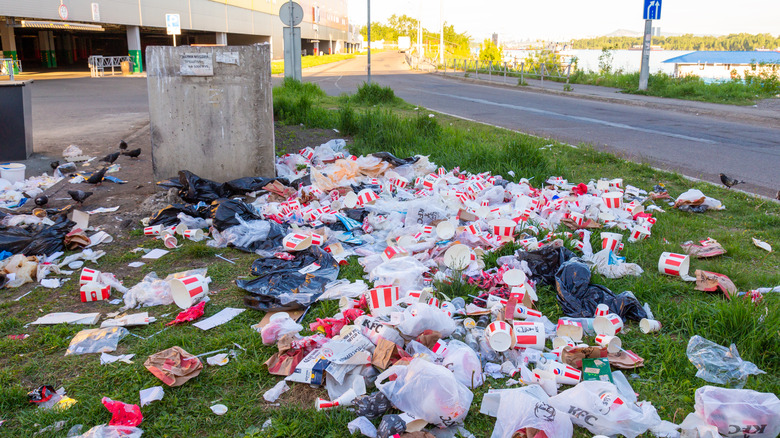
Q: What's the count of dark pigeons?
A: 8